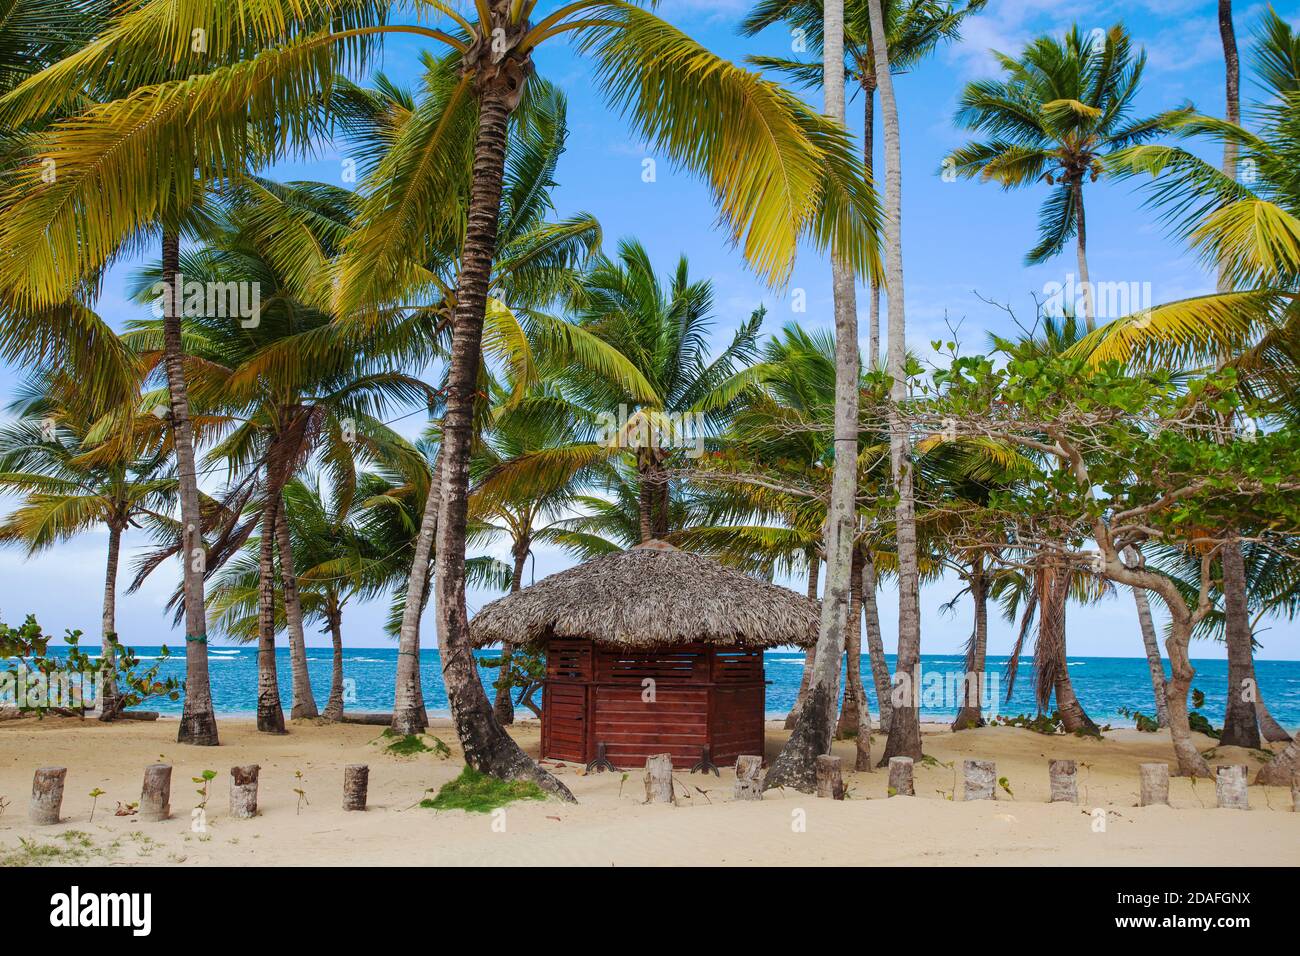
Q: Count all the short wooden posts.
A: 13